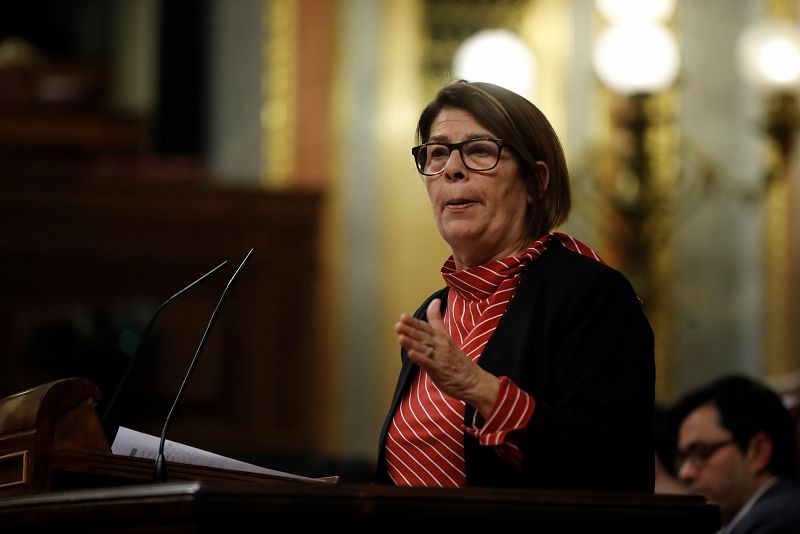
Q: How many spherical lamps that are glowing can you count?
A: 4